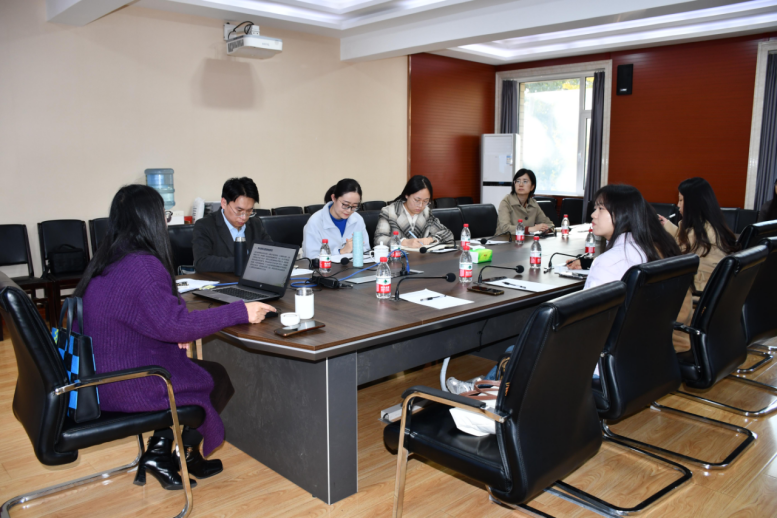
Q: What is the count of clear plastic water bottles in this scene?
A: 9